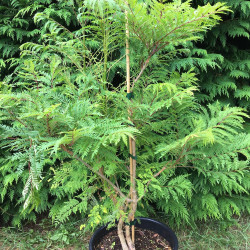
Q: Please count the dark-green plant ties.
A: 3